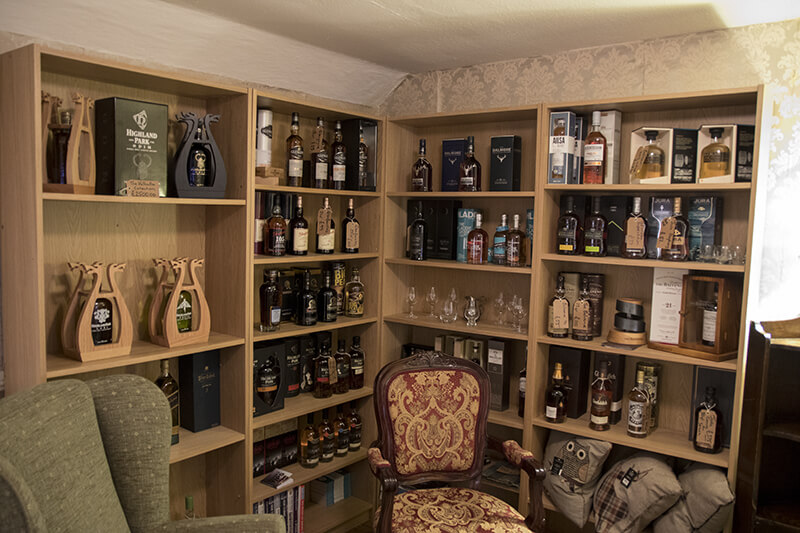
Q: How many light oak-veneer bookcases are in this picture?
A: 4